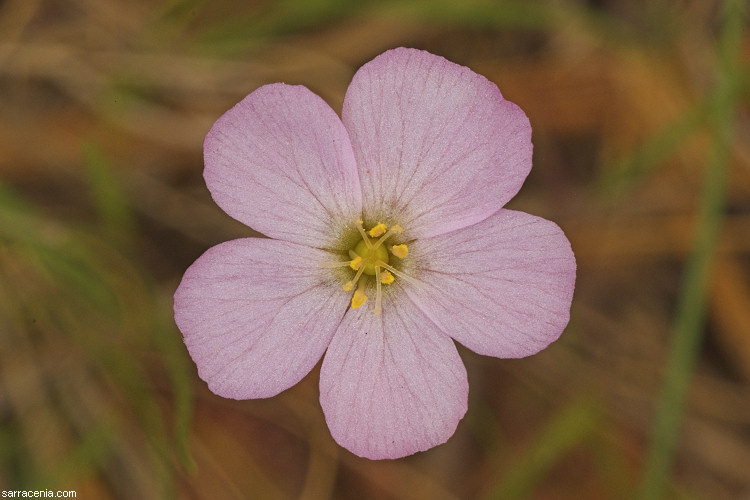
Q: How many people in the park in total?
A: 0